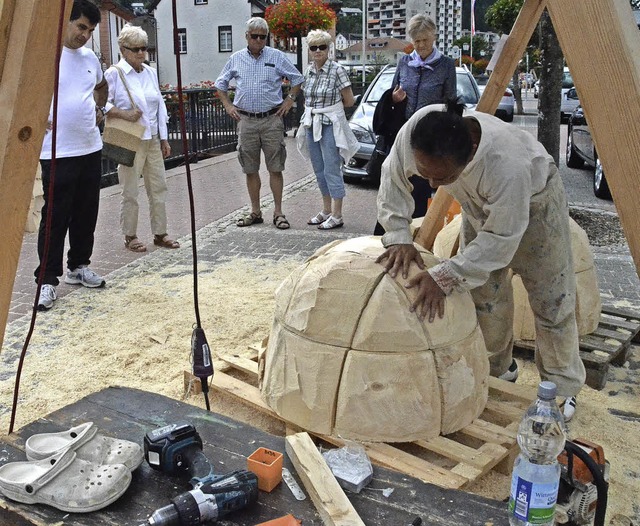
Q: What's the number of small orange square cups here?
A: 1